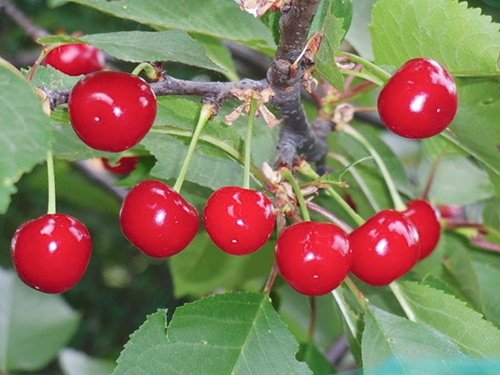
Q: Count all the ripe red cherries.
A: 10